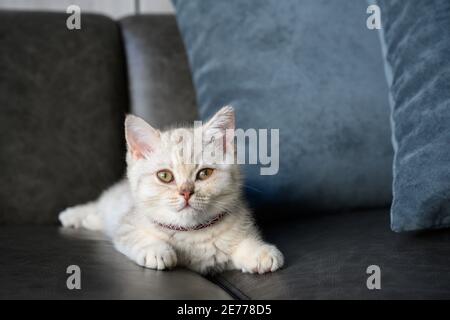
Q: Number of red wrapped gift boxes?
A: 0